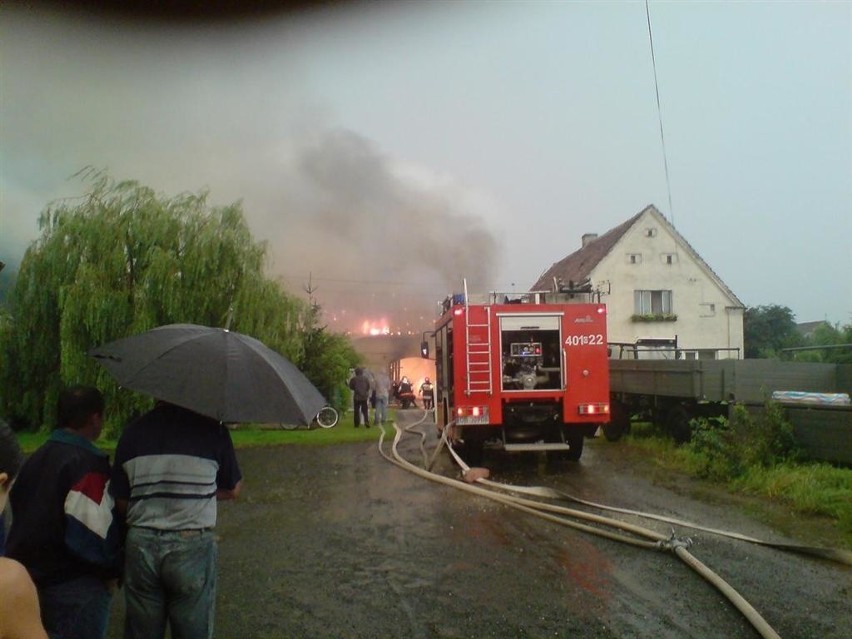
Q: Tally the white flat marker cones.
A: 0